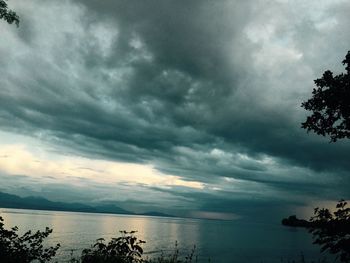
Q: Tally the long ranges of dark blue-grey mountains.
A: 1